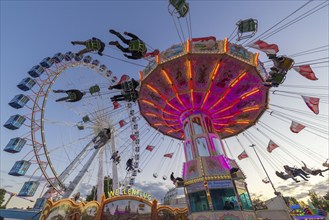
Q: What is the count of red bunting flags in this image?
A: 14